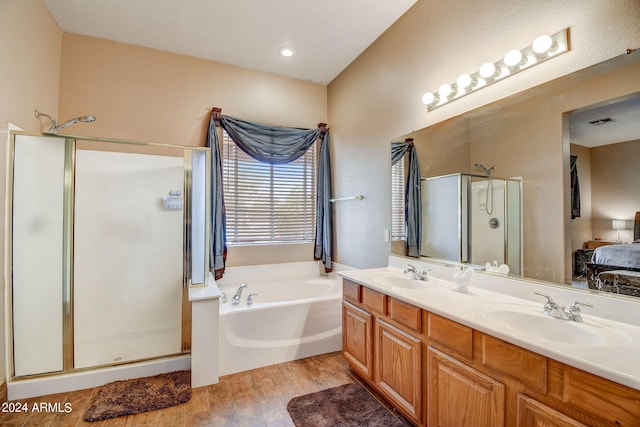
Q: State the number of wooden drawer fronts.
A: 6